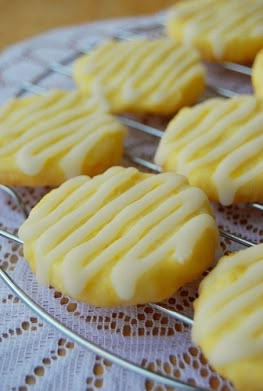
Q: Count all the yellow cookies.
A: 7